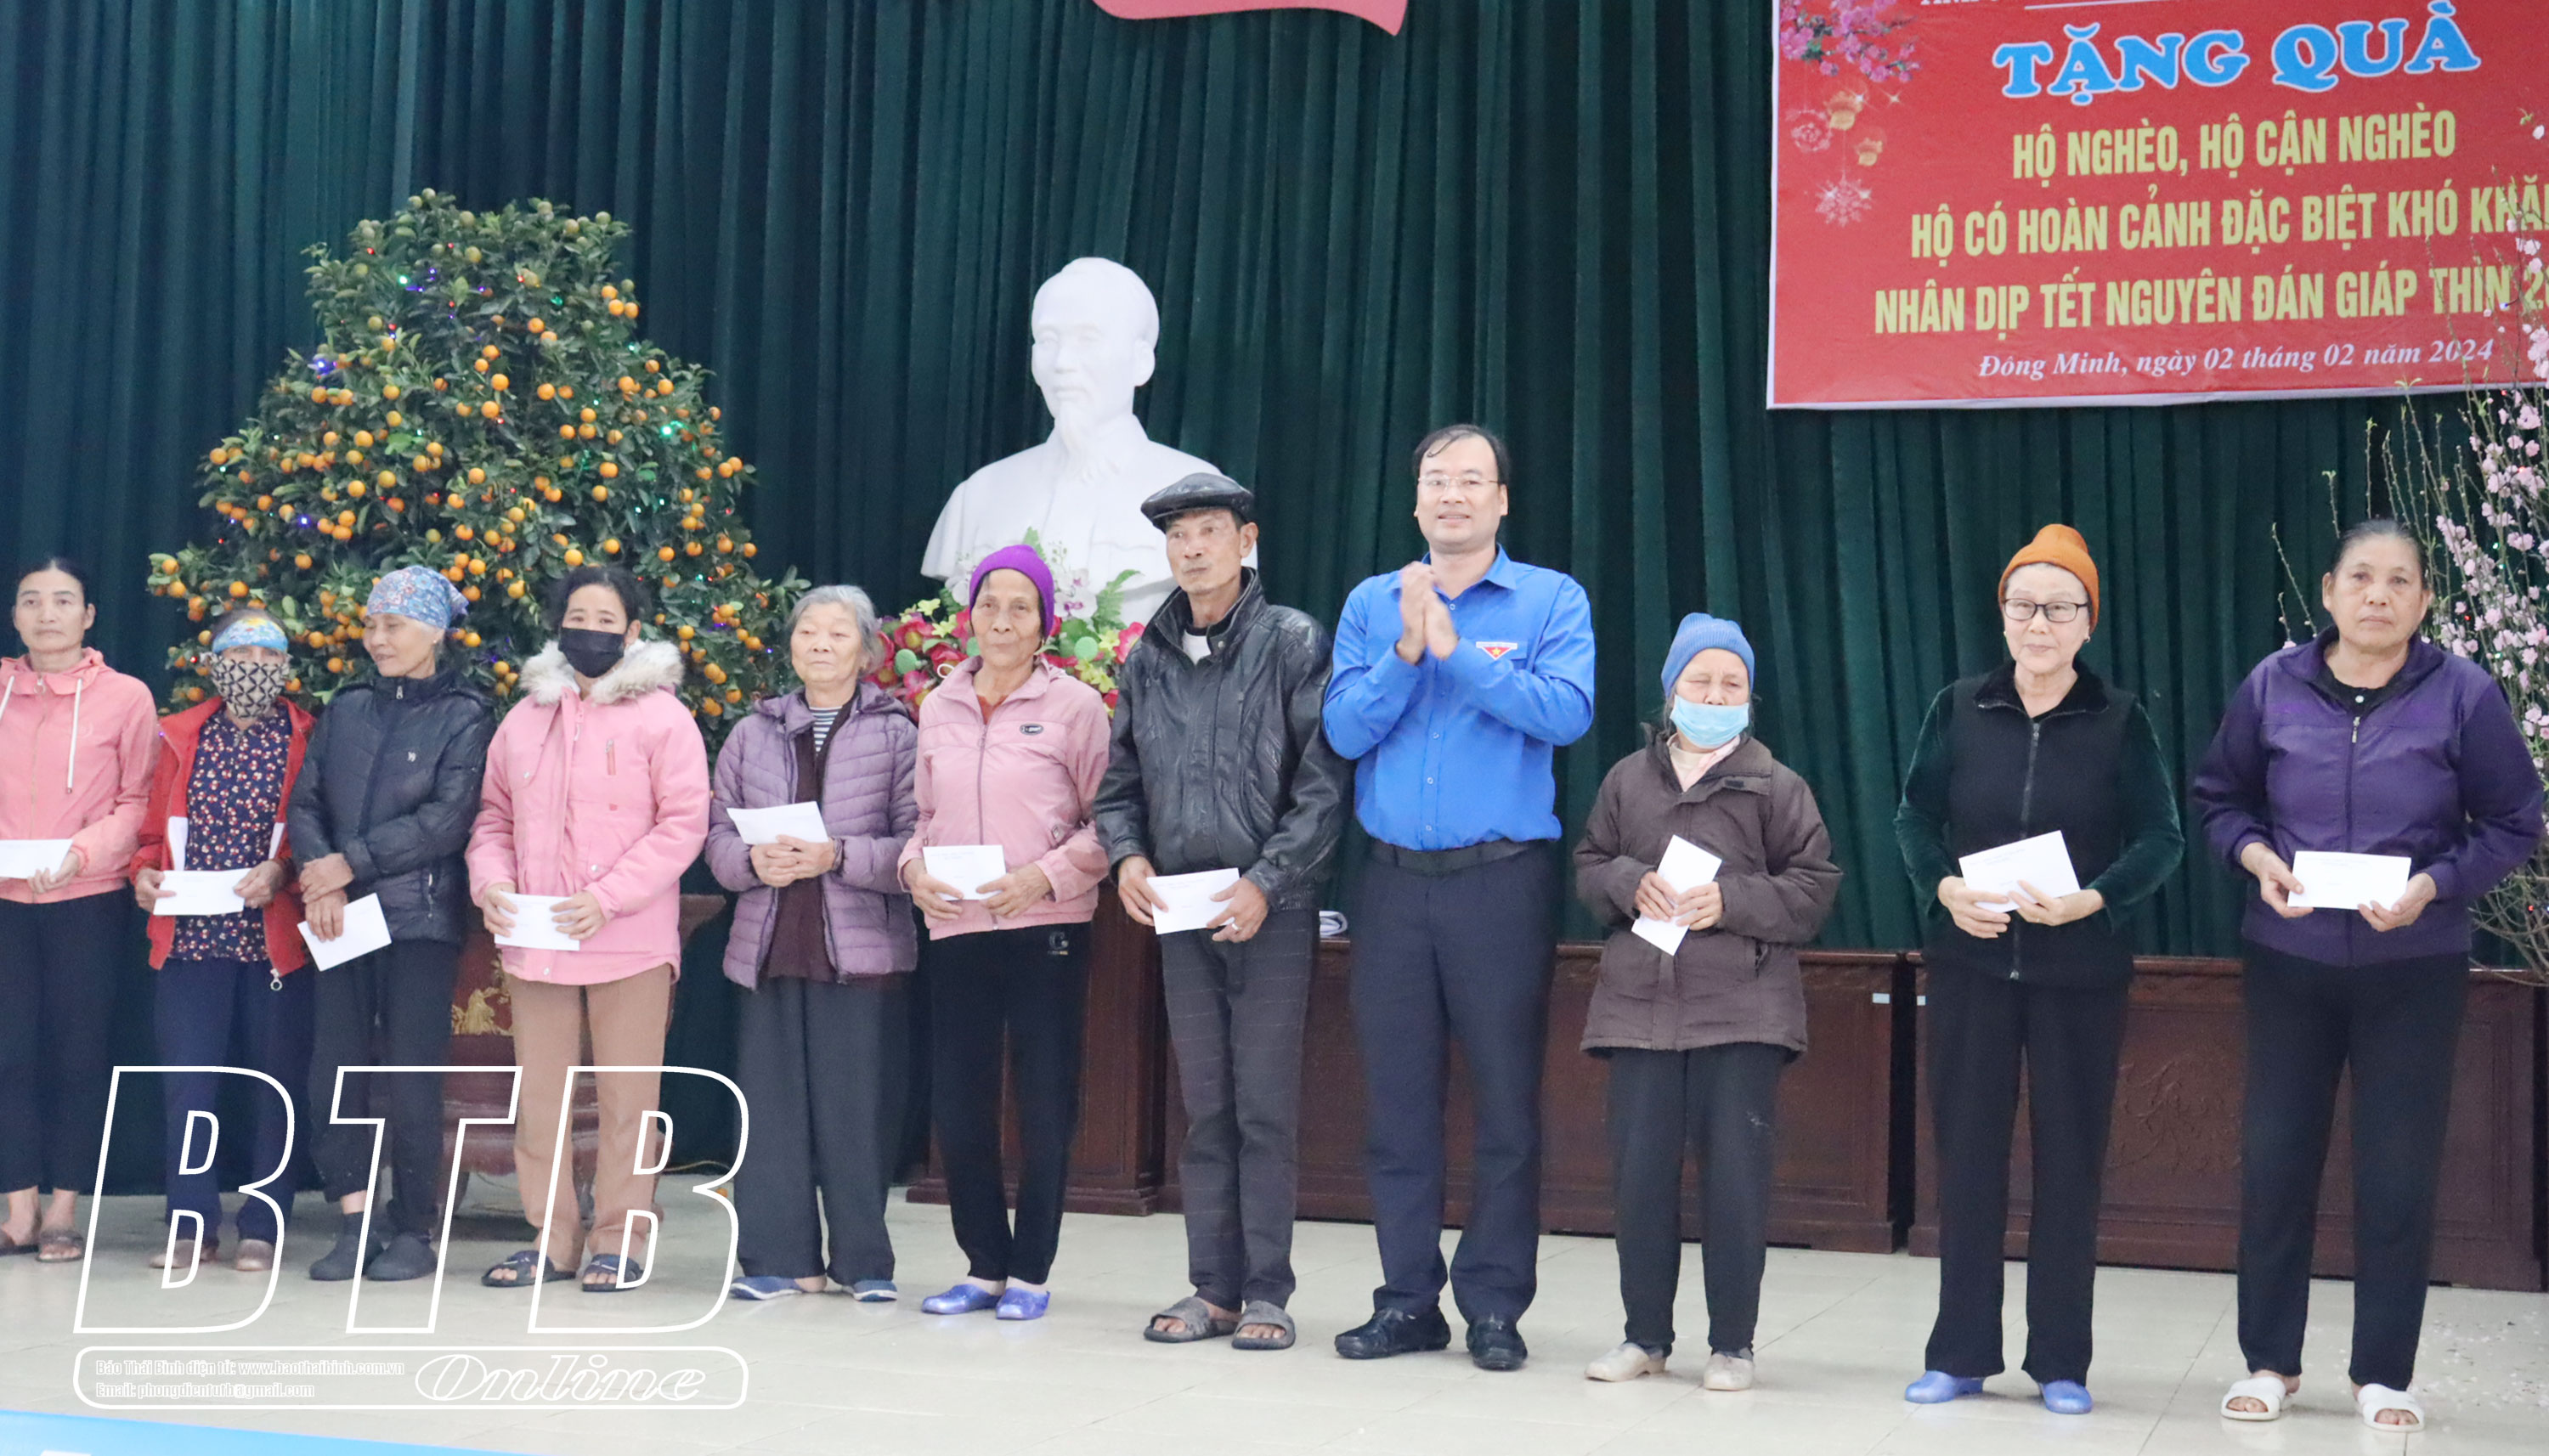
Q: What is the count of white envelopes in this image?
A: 10